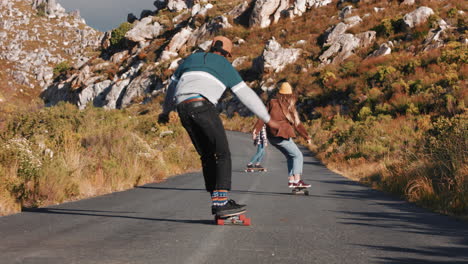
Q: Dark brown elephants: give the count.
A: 0